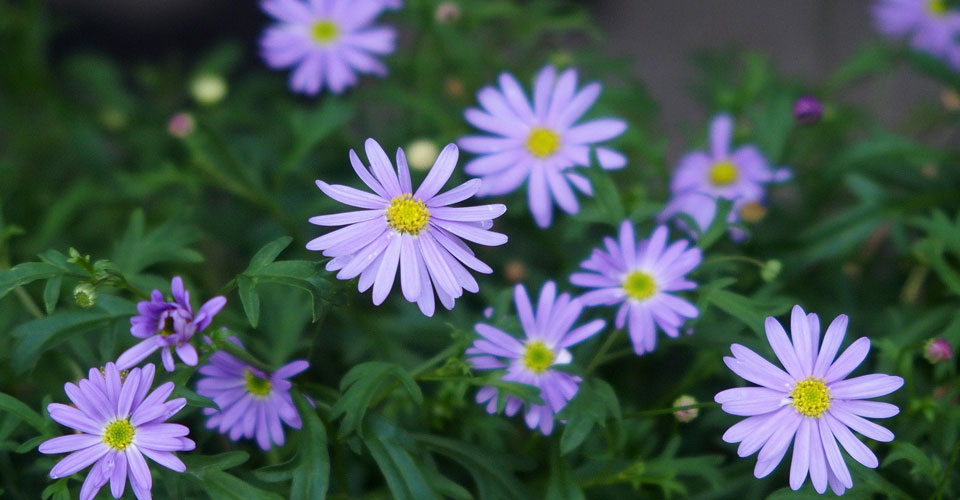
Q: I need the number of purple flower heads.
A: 11